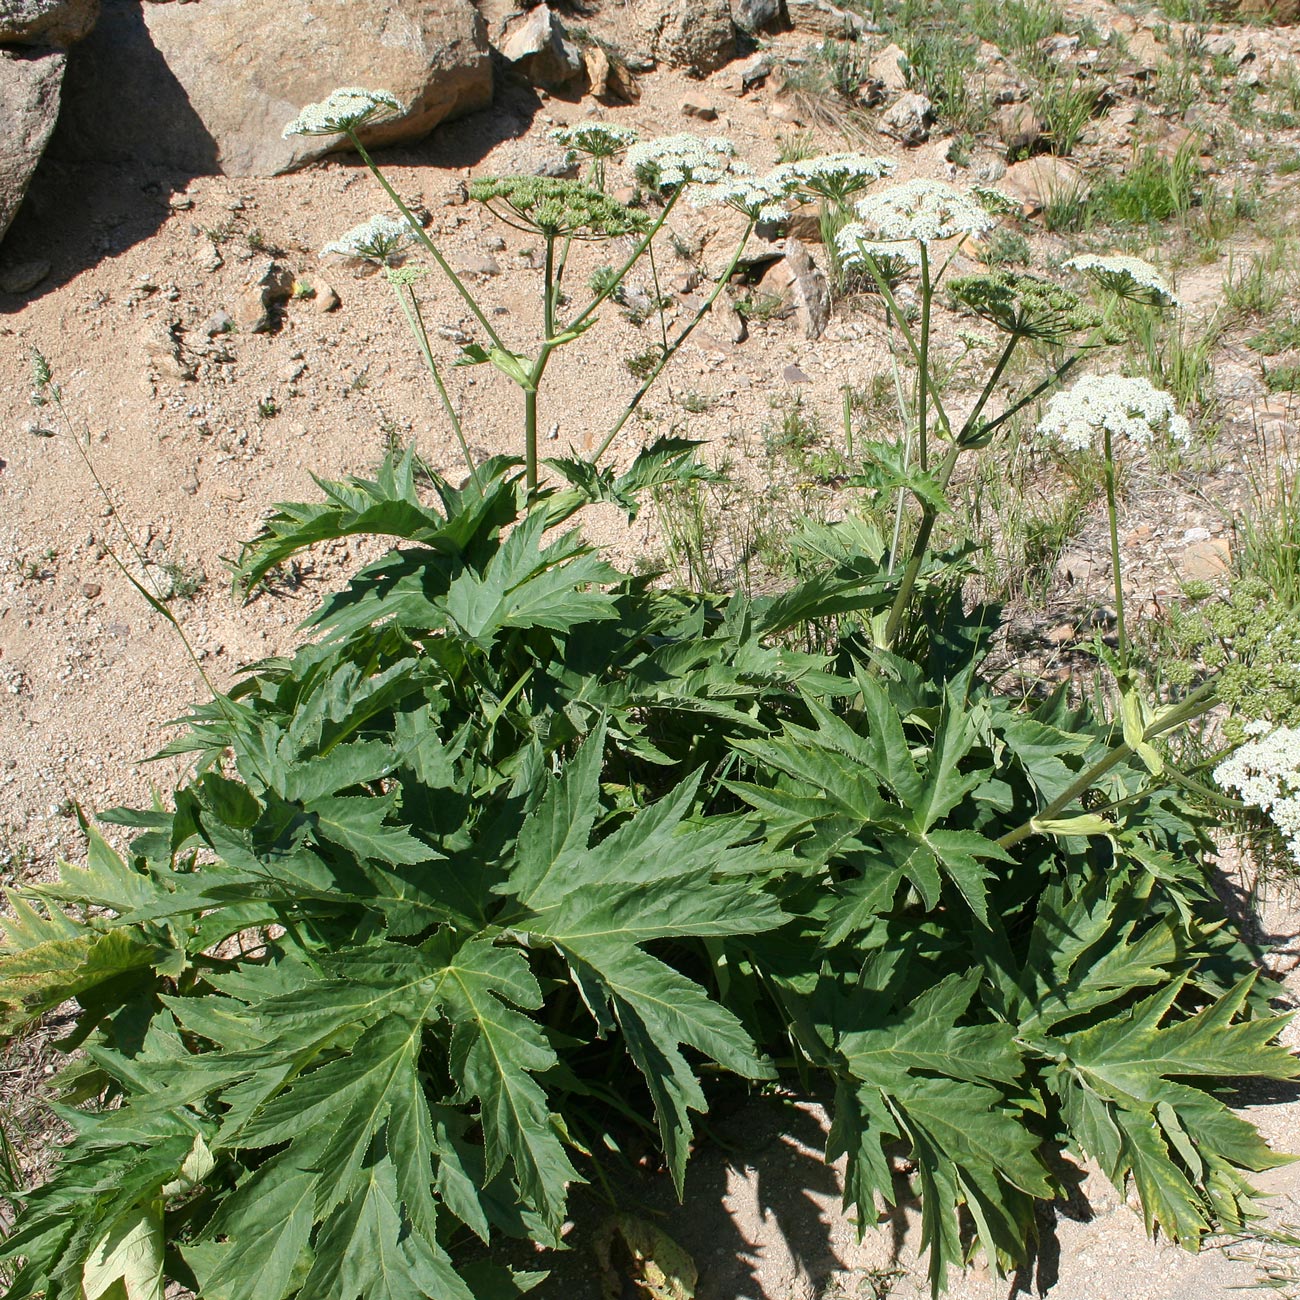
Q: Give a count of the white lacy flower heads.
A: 11